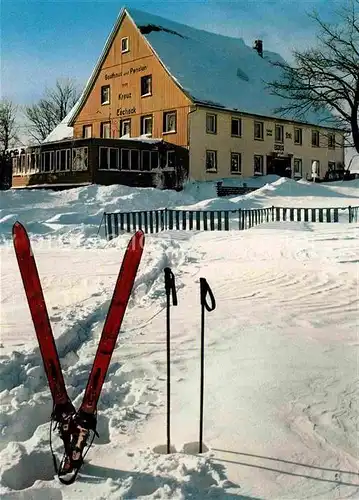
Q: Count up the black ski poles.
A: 2